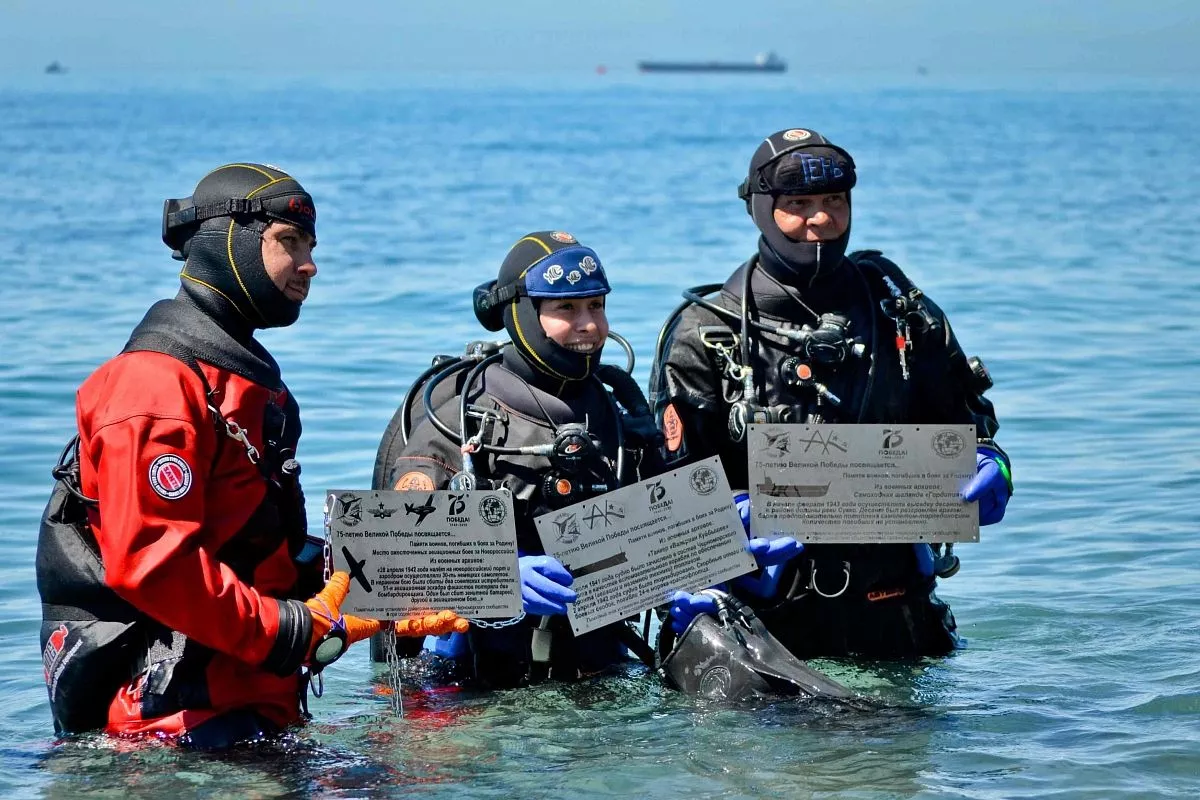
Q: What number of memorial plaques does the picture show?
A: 3